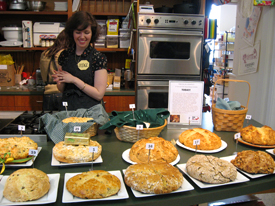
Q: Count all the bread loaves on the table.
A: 11